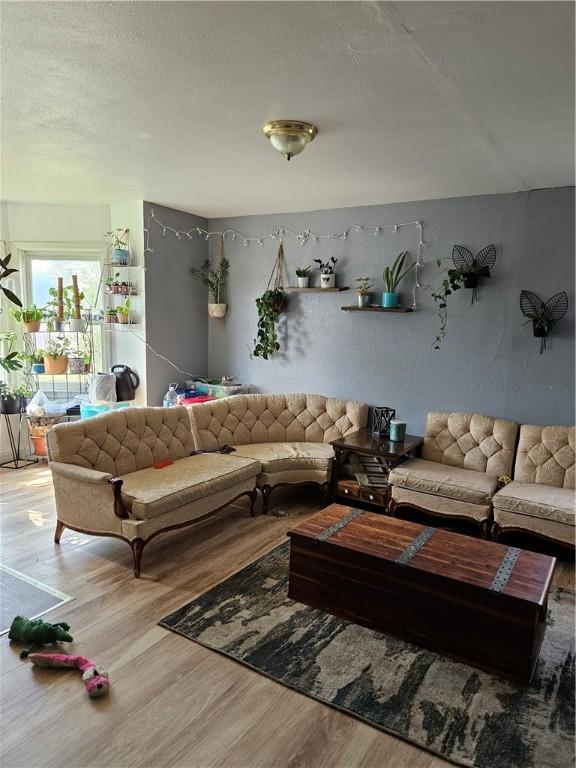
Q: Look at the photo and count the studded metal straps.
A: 3